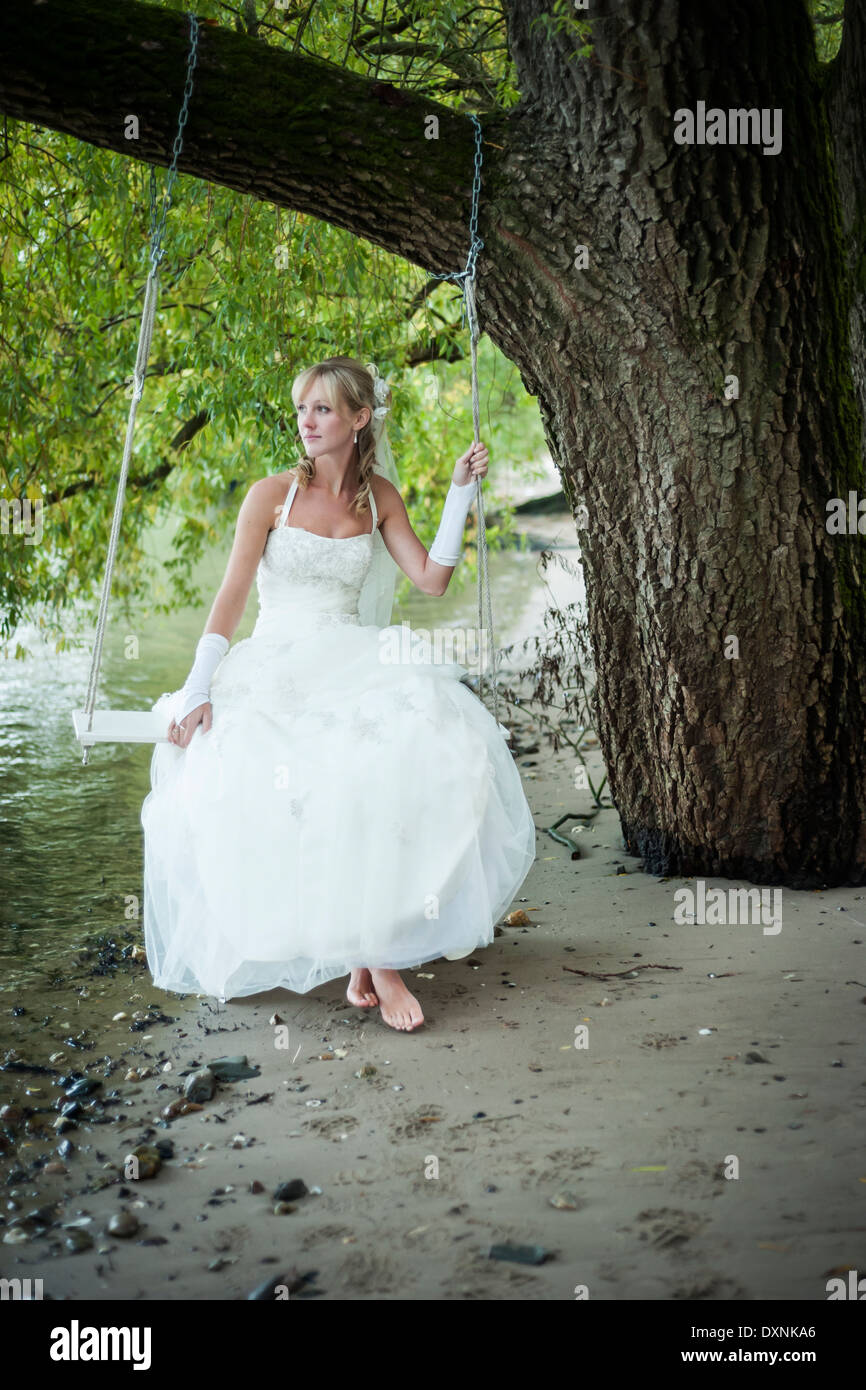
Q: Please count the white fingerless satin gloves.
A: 2